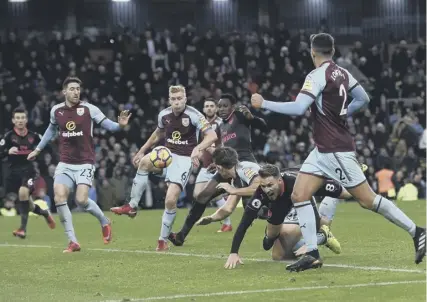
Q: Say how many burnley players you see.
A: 5